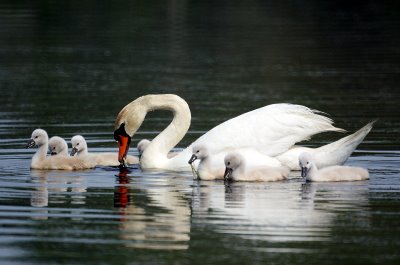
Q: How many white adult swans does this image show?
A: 1